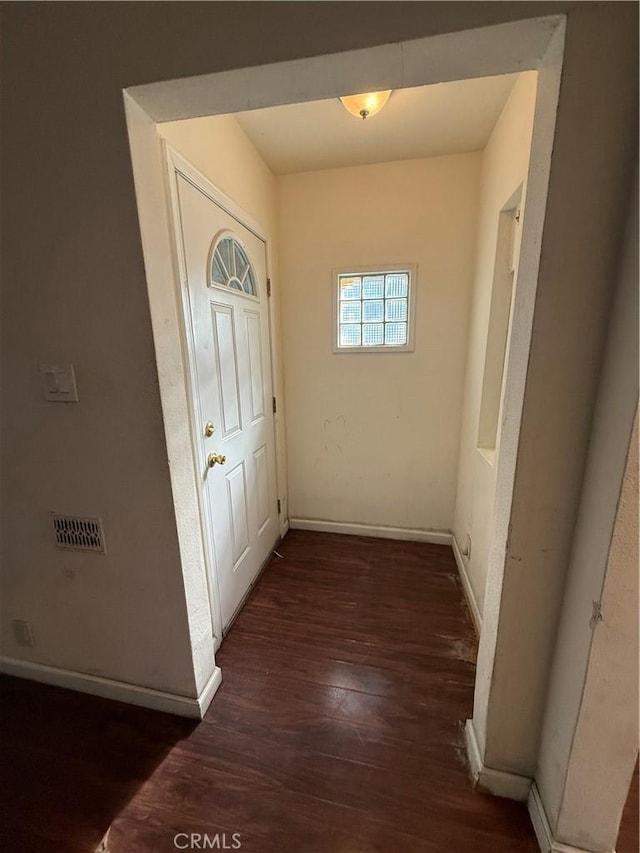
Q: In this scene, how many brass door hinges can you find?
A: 3